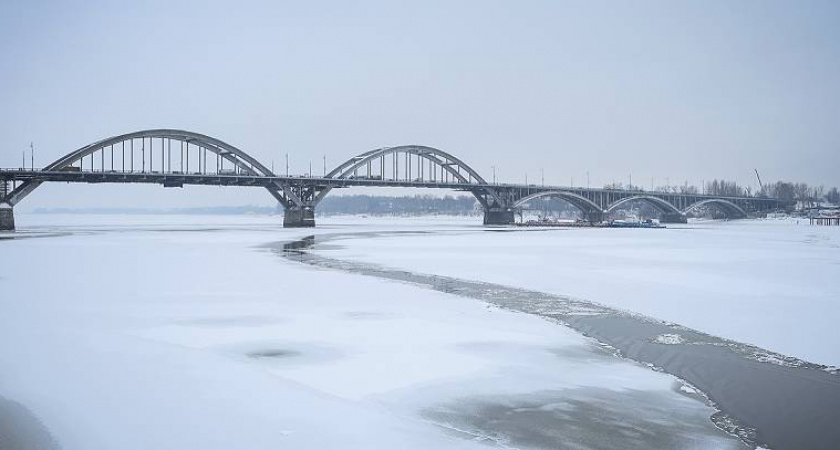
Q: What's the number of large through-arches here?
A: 2